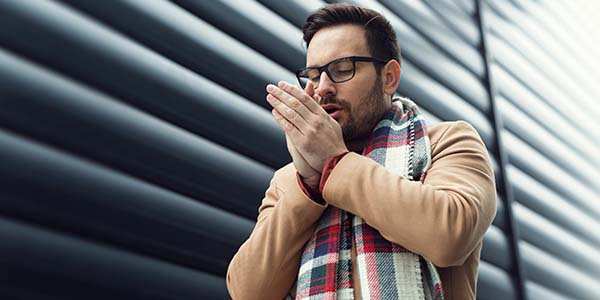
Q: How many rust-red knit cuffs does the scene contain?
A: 2